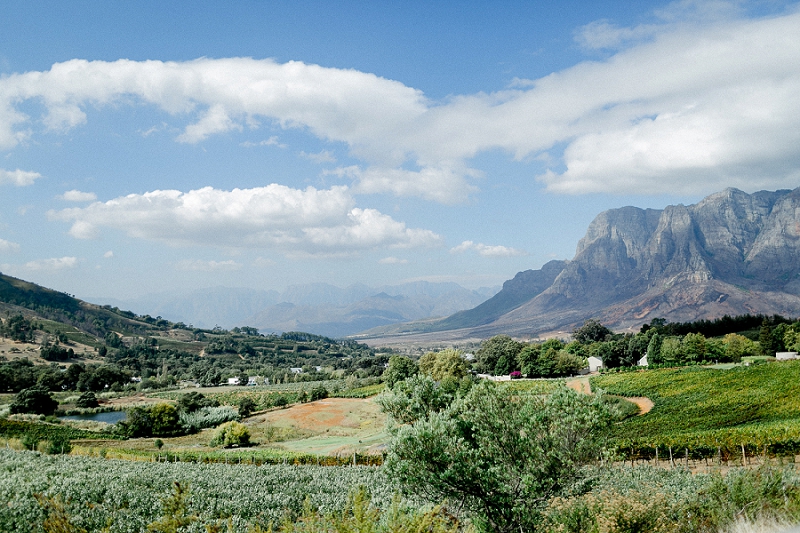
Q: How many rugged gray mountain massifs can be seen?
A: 1